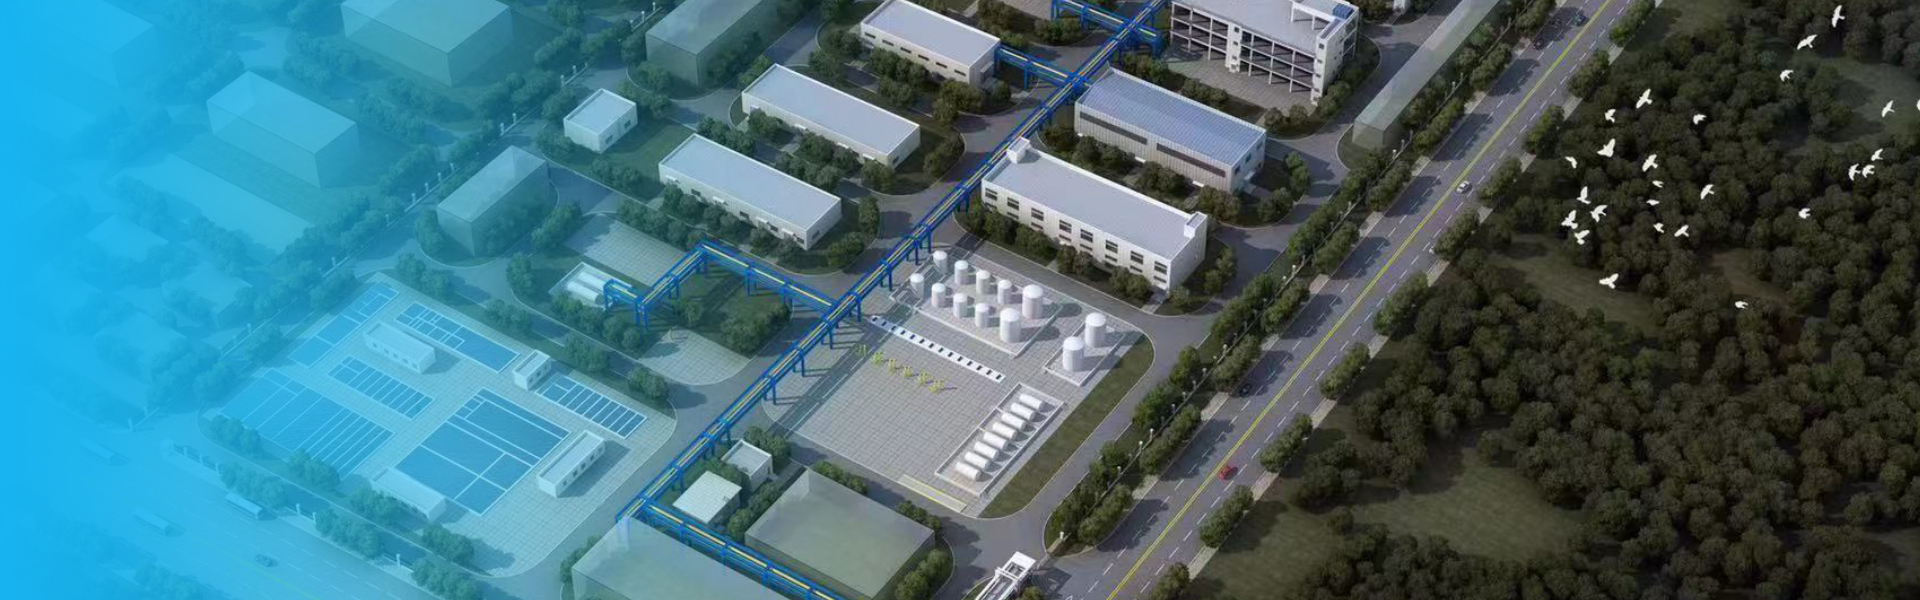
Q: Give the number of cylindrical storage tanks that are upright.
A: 12